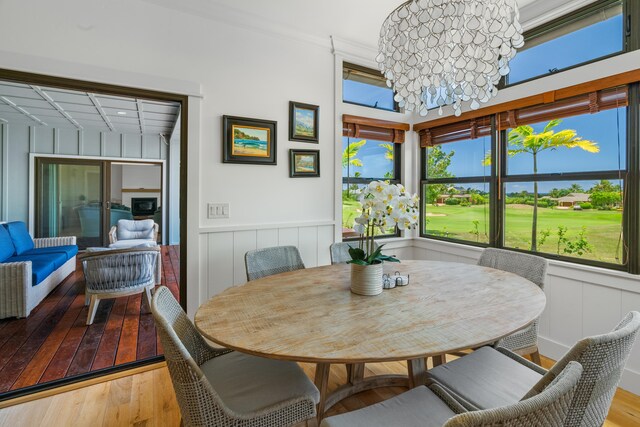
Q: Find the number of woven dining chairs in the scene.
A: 6